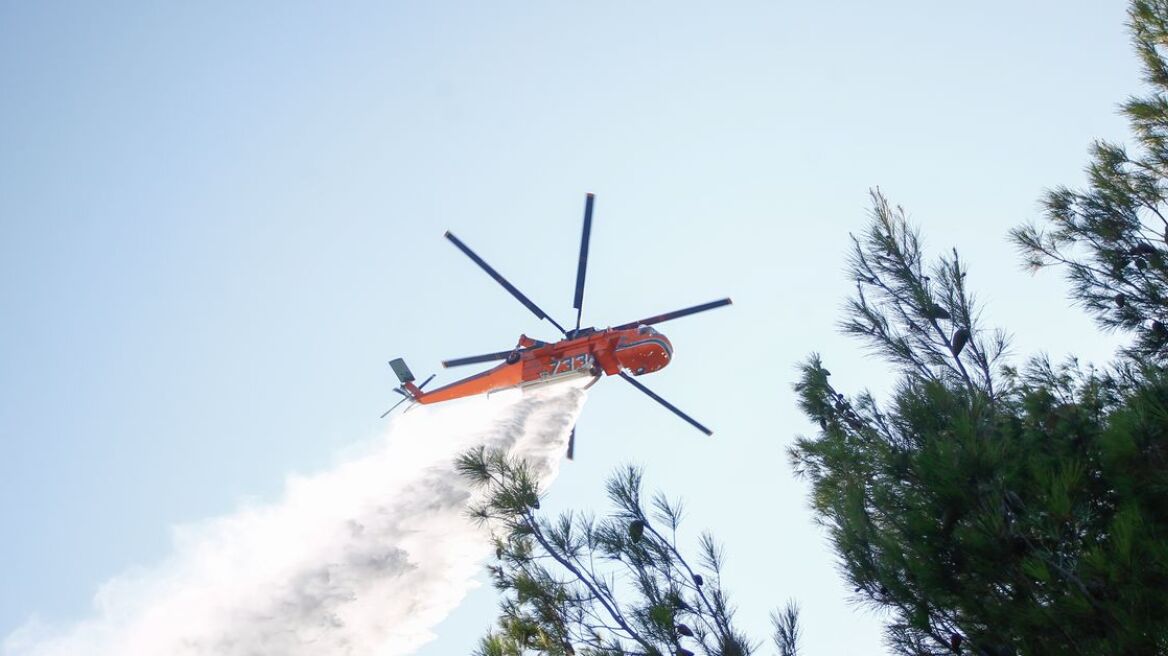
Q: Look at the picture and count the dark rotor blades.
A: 6